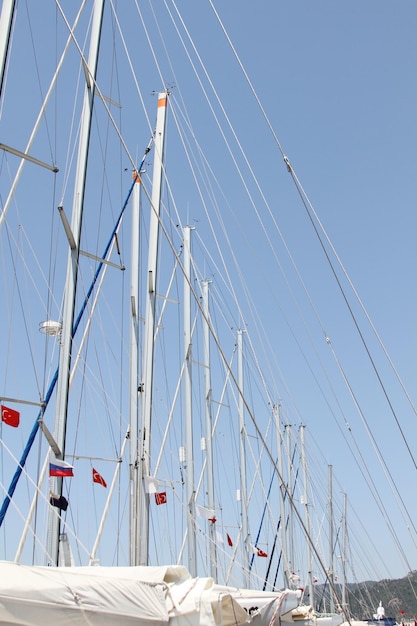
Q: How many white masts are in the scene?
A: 12